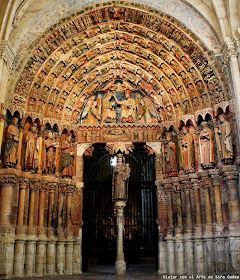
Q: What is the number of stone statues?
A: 9